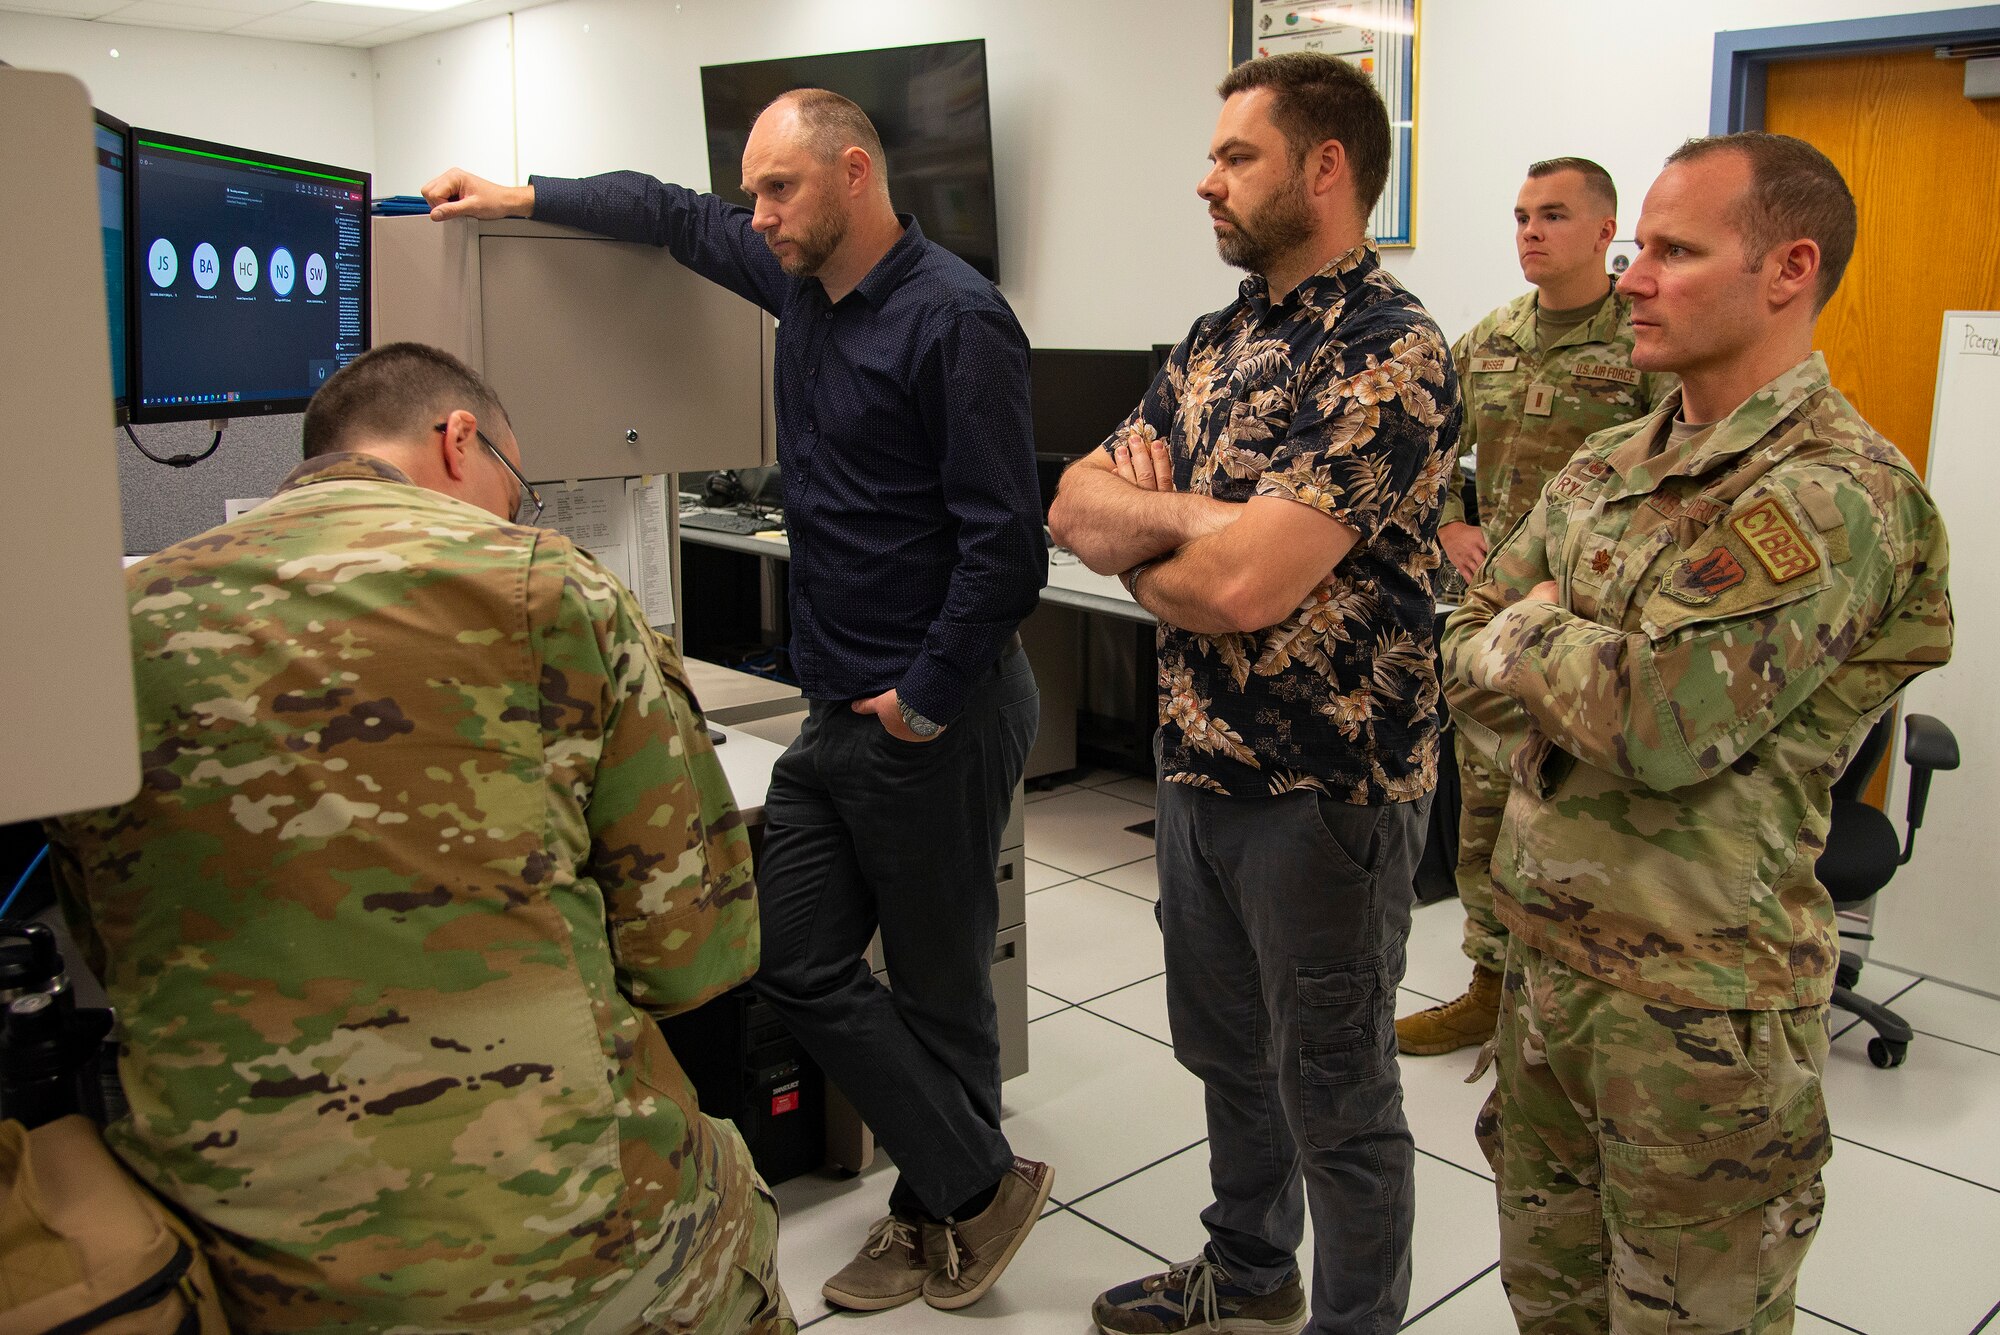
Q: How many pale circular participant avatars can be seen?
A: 5